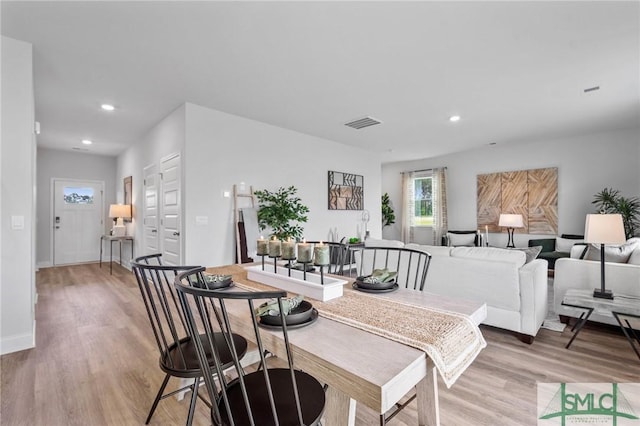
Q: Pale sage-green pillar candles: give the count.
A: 5